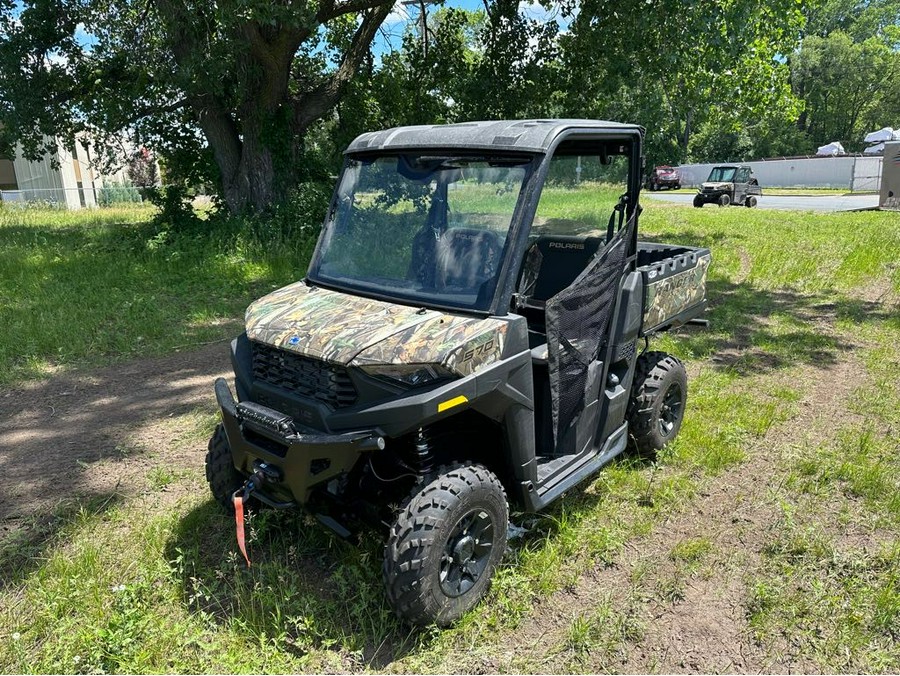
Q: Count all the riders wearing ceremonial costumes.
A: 0